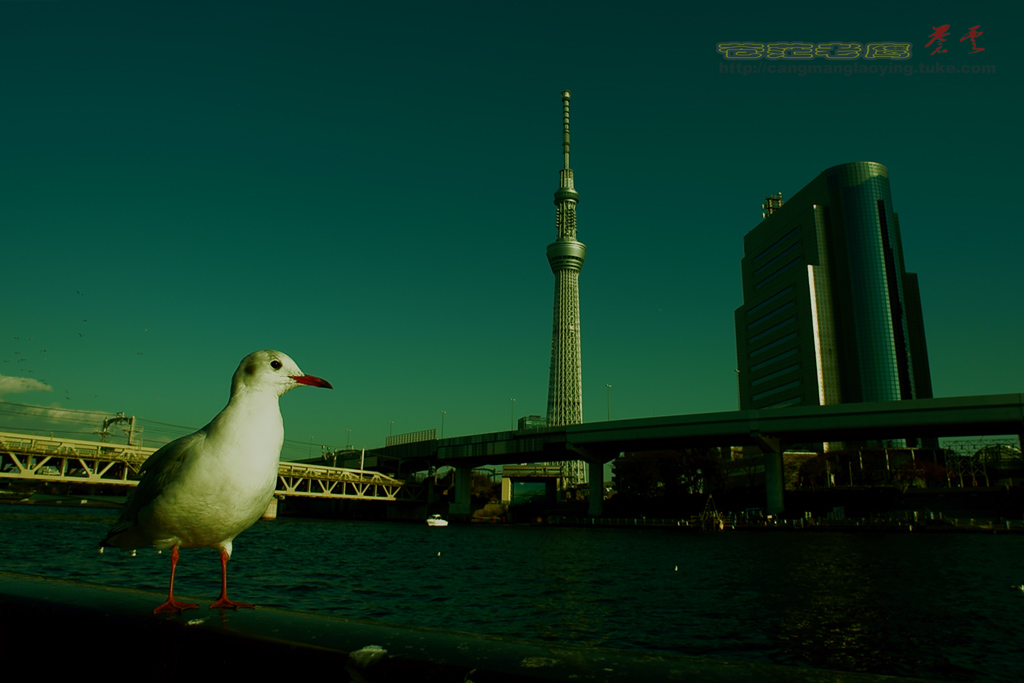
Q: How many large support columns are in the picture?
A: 3